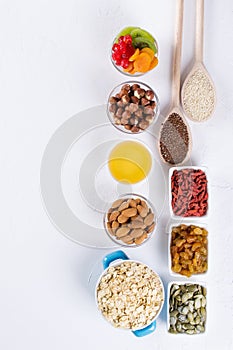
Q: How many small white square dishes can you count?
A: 3